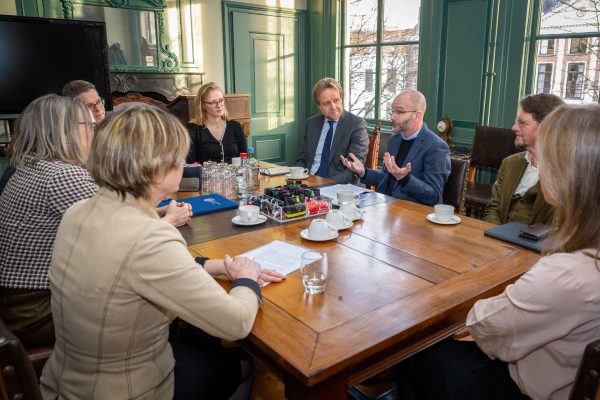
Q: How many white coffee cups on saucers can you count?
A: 7